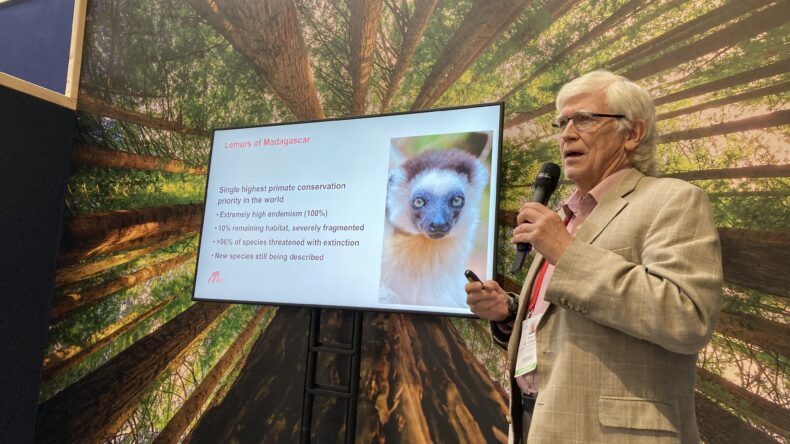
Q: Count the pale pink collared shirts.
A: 1